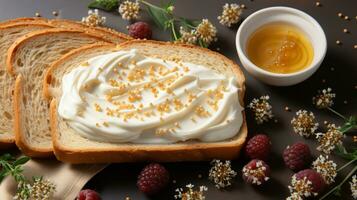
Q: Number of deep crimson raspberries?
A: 7